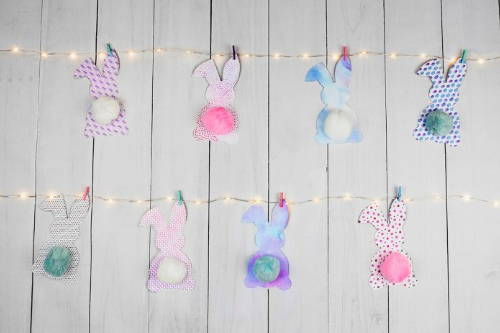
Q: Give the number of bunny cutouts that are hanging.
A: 8